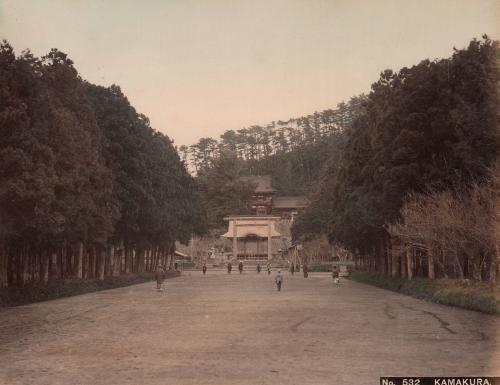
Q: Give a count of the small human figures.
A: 10